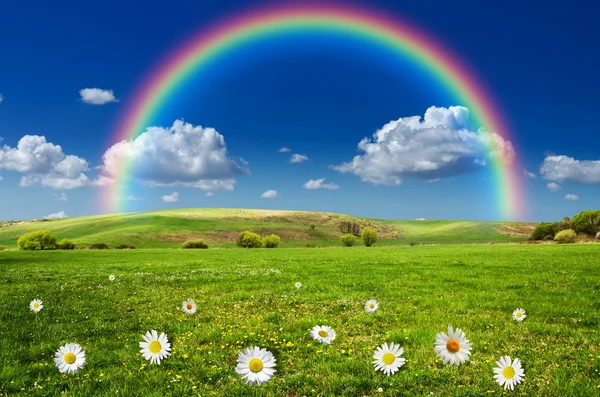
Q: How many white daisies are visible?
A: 13